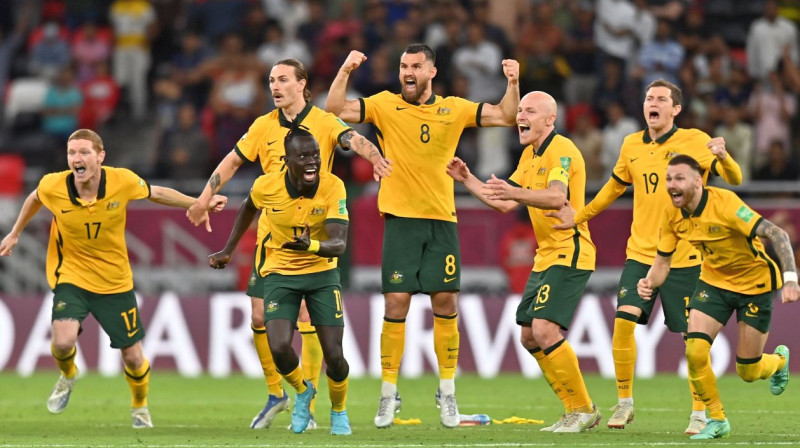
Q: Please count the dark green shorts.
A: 7